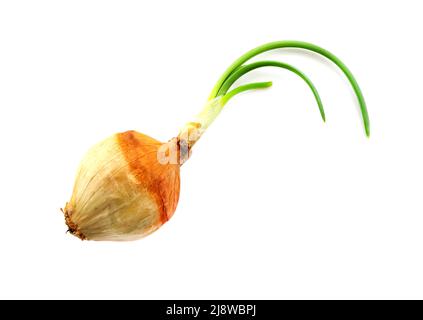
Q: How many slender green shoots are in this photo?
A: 3